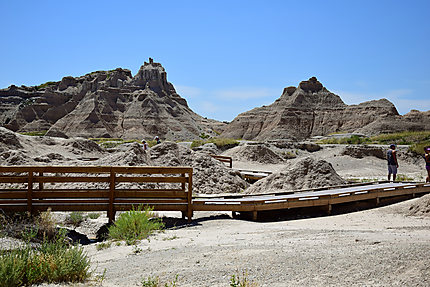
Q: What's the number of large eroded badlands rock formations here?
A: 2